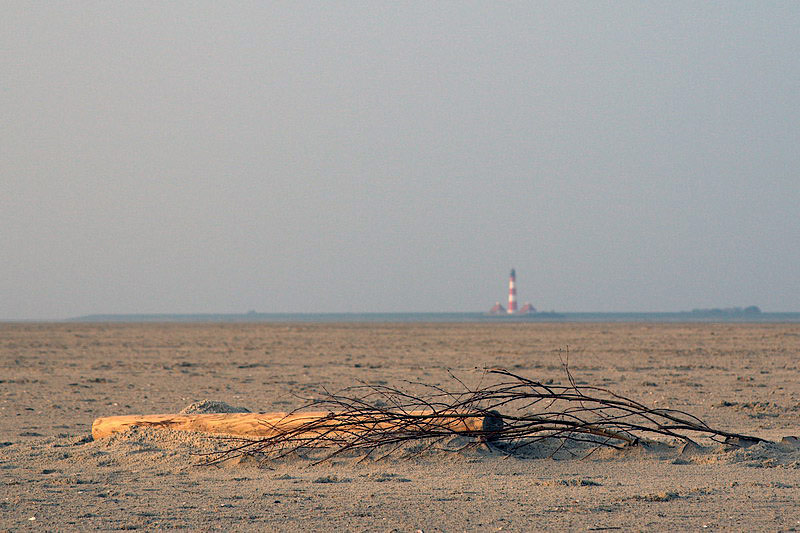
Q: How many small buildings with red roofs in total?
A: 2